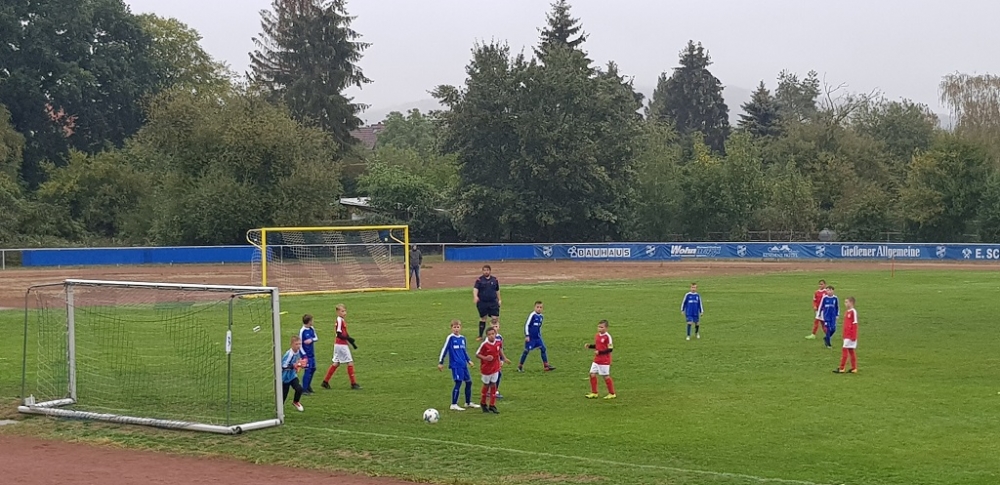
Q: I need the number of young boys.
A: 12